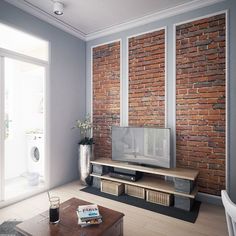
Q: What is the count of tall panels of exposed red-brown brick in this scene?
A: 3